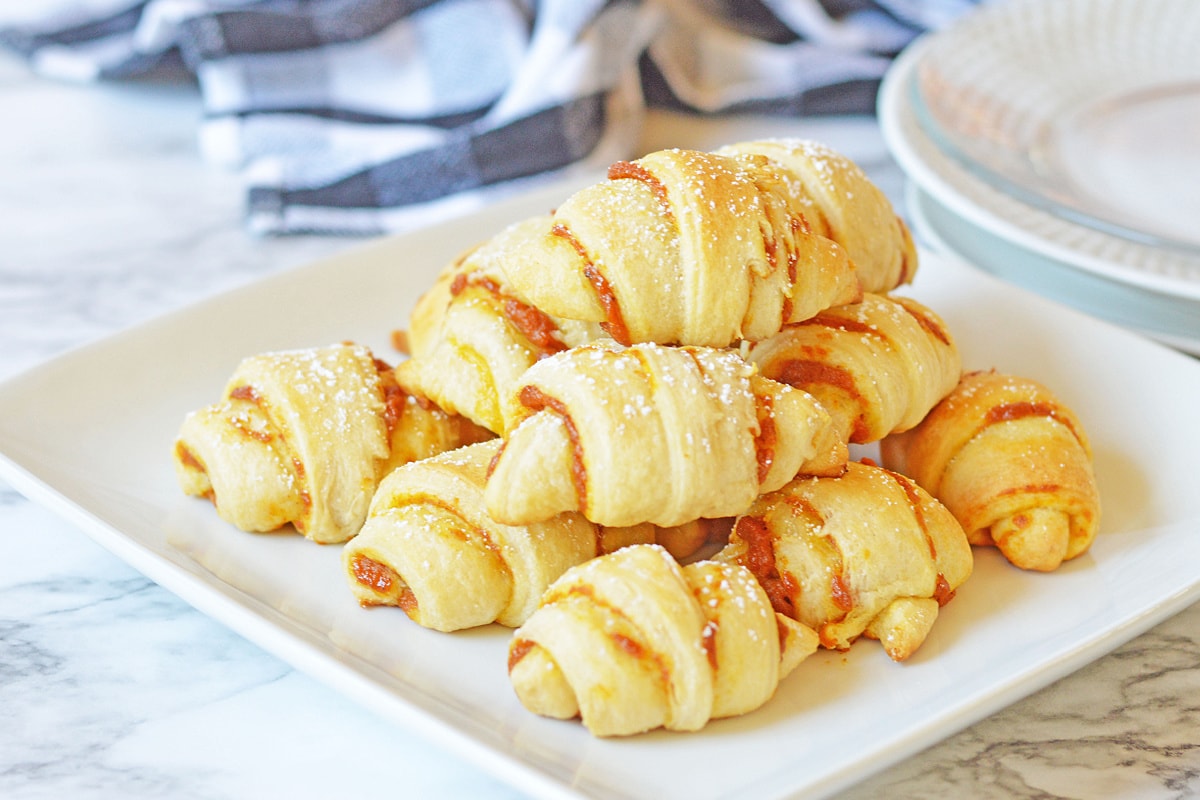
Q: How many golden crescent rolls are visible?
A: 10